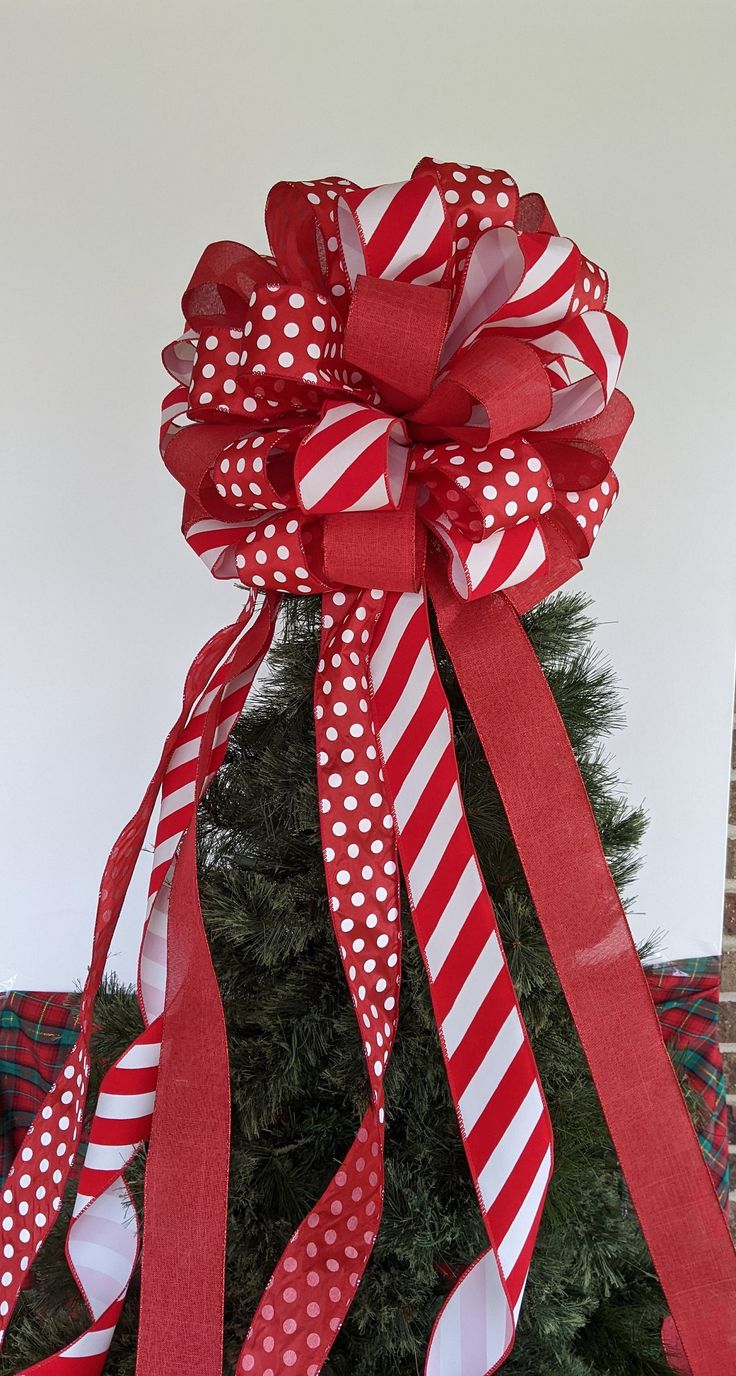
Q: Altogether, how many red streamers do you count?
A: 2